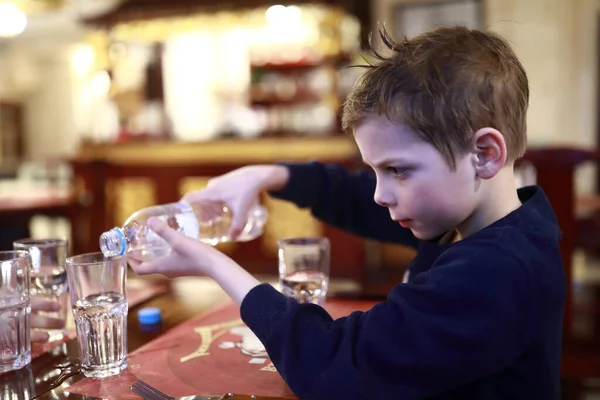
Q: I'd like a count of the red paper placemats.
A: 2